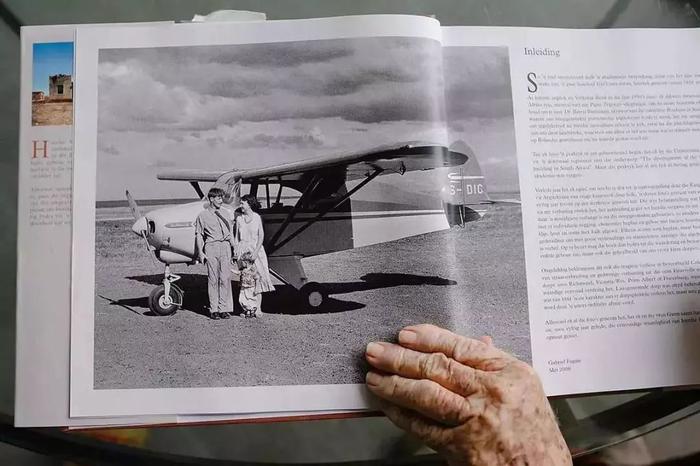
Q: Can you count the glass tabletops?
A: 1